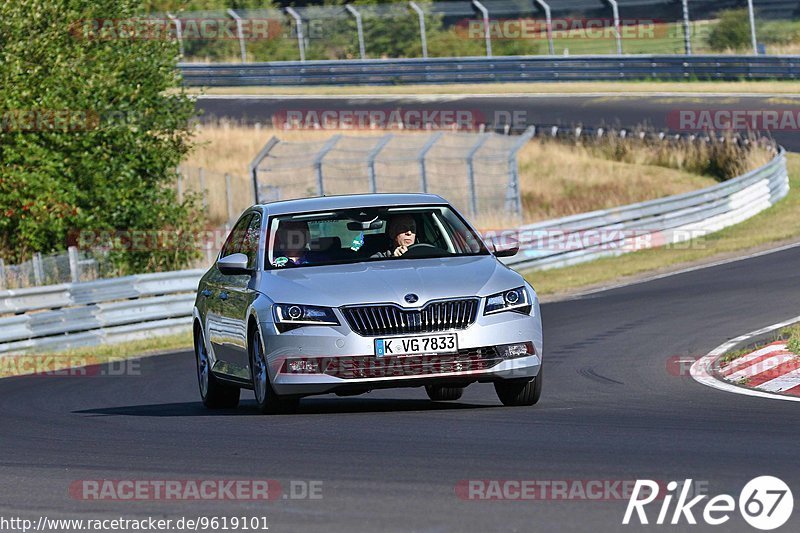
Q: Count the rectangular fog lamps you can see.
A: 2